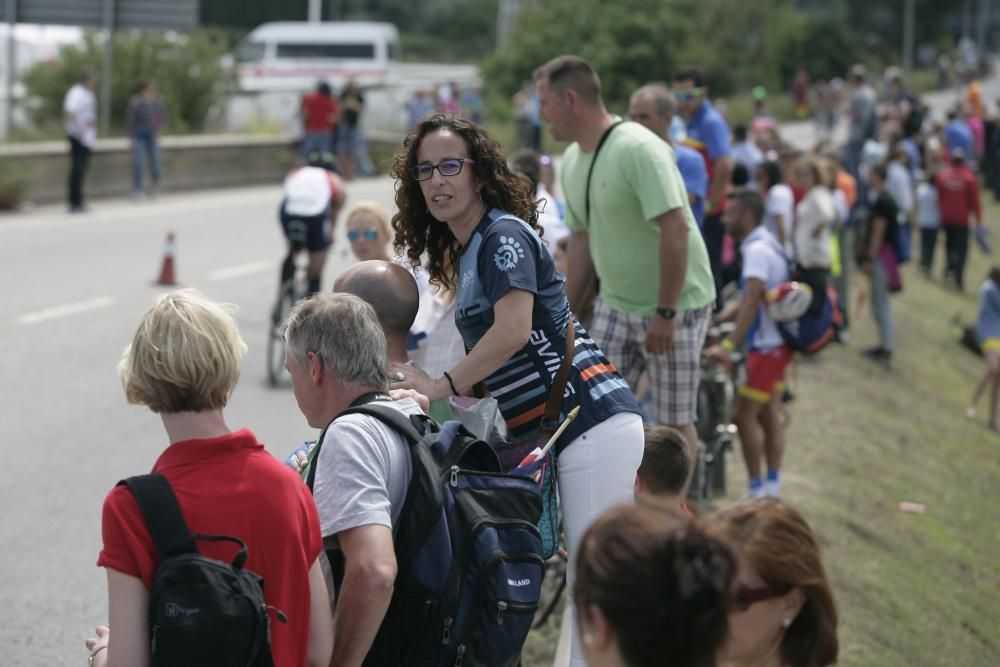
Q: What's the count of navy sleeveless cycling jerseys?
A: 0